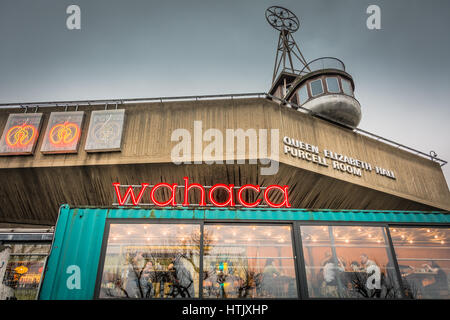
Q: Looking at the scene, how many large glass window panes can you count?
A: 4